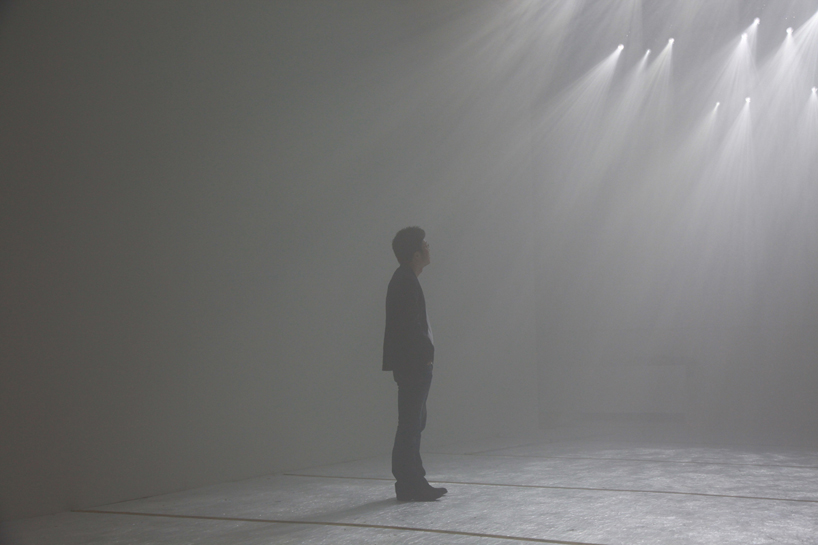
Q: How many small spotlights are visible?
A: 9